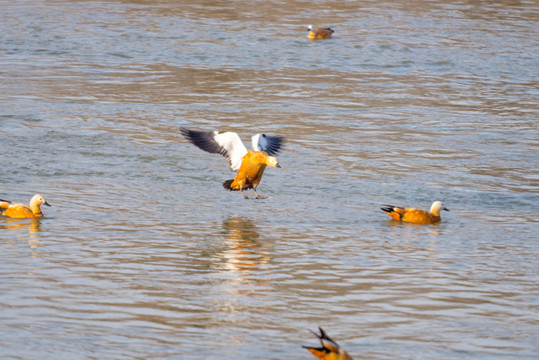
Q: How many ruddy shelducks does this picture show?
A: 5